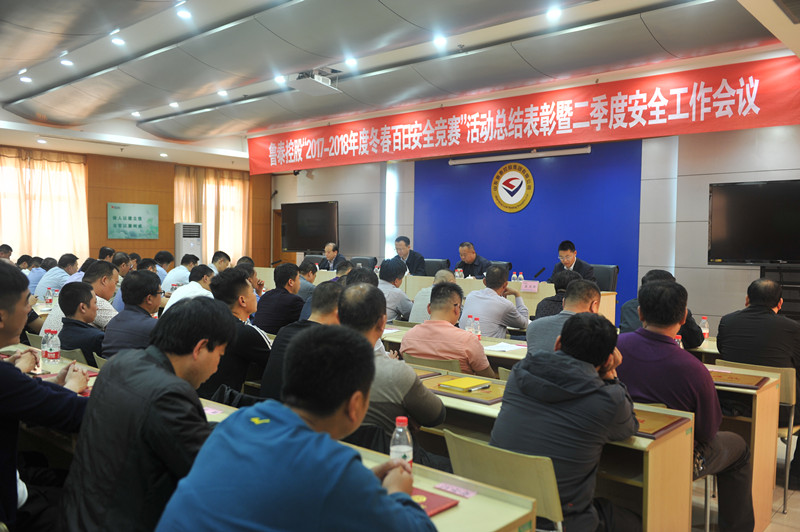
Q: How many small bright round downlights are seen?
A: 13